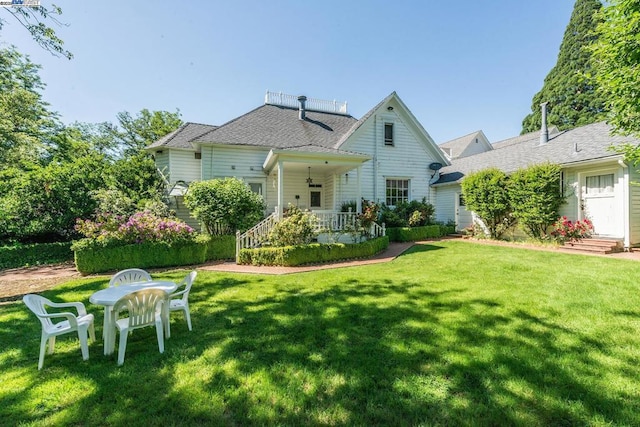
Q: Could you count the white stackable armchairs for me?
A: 4